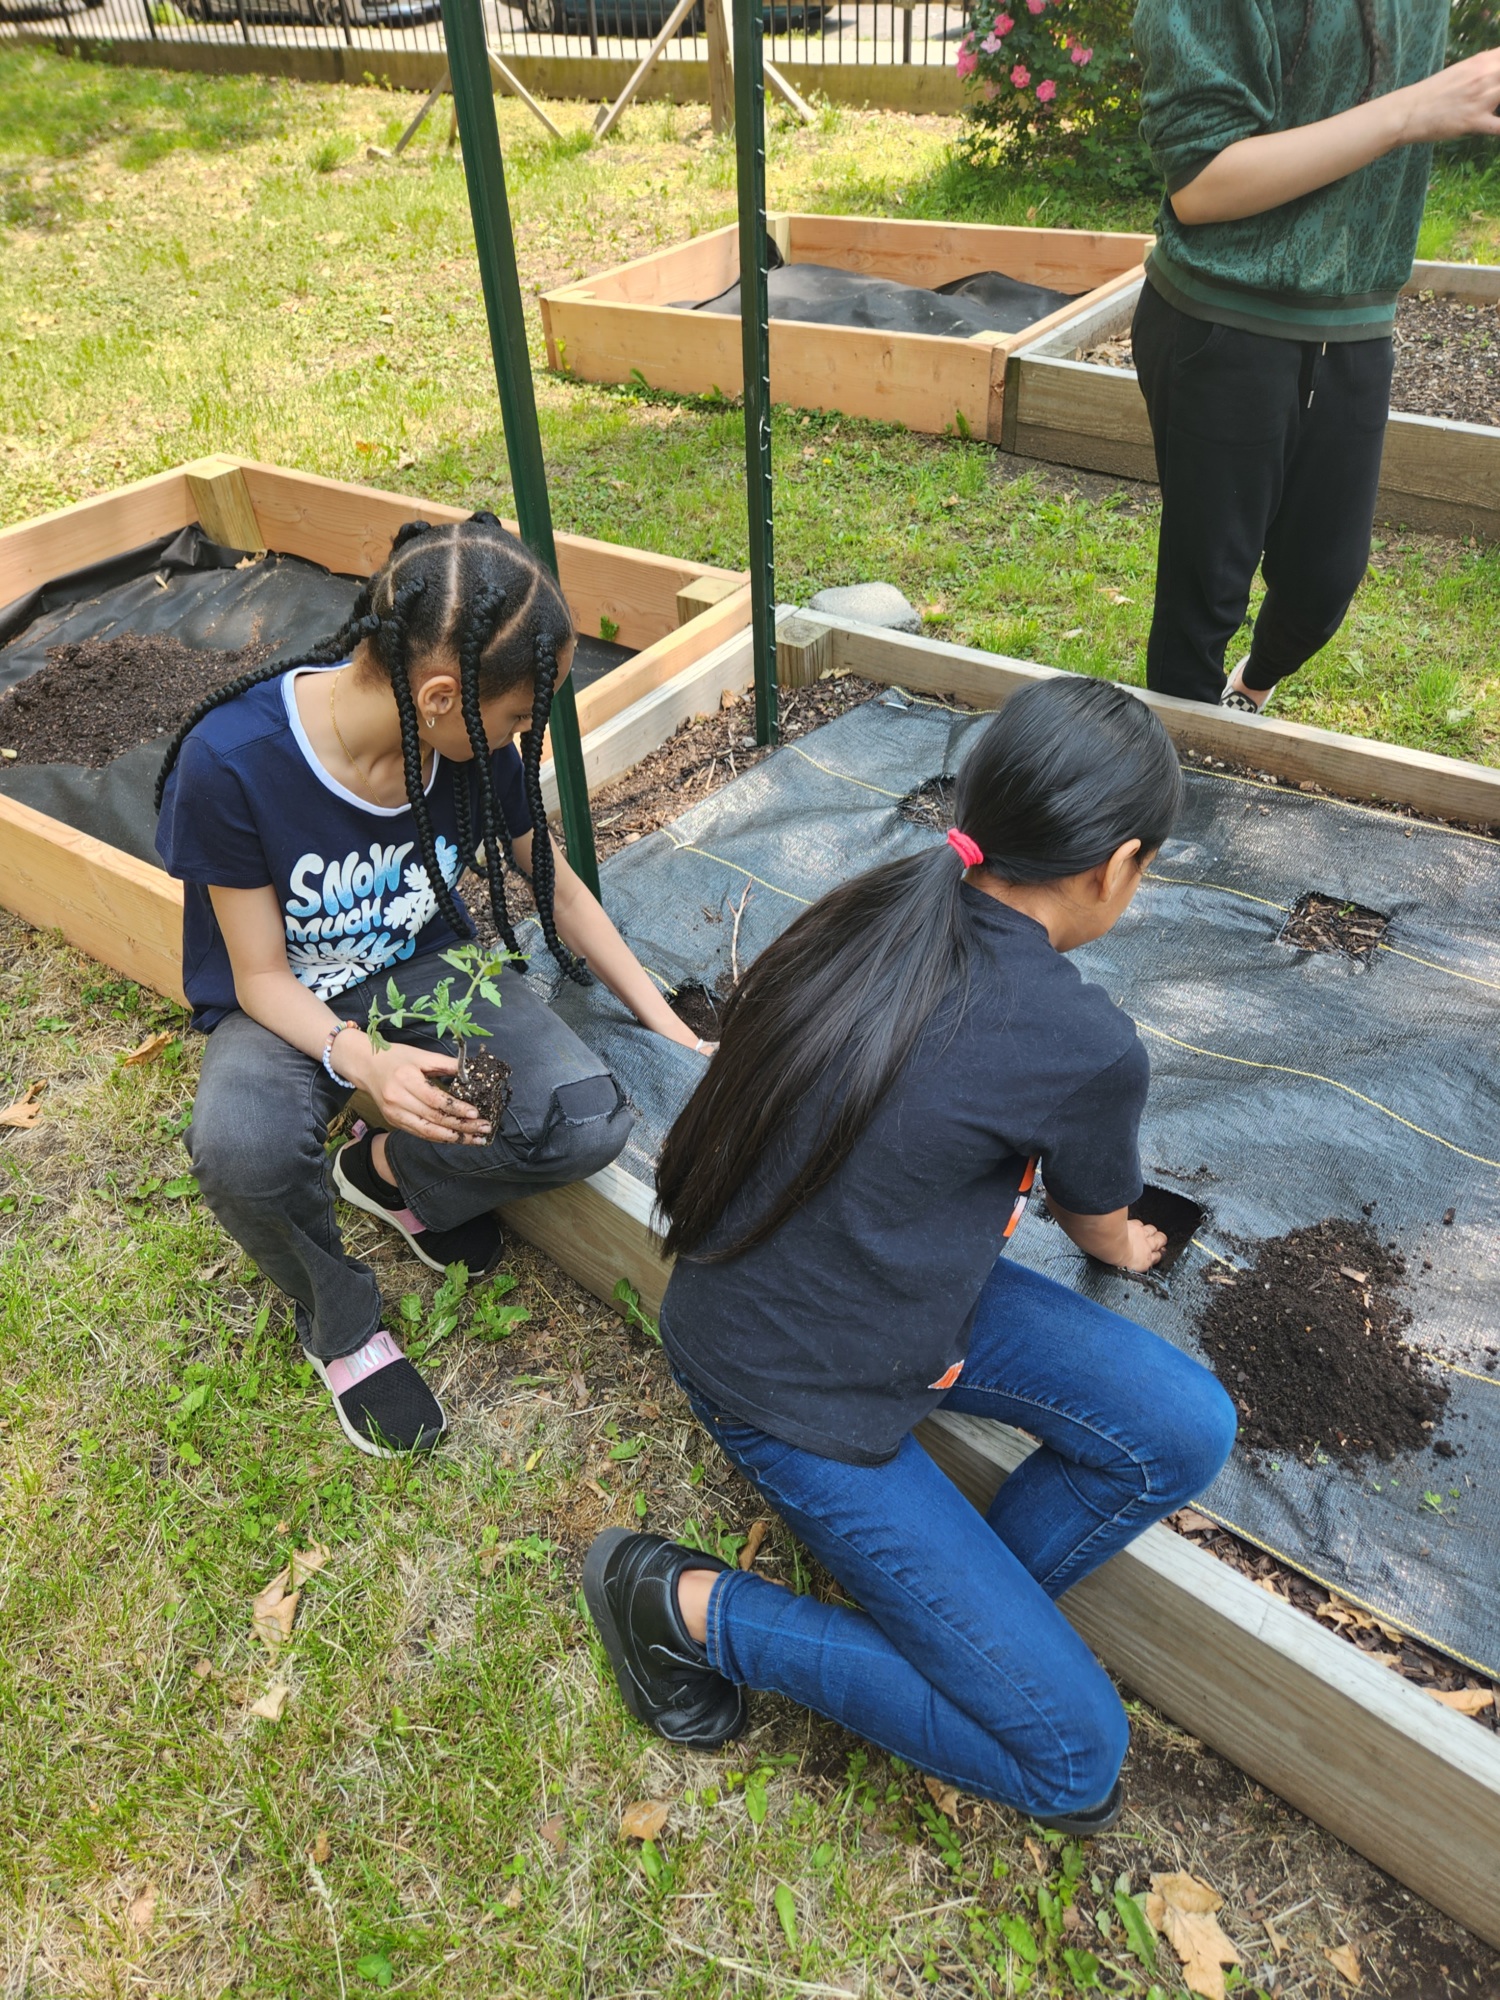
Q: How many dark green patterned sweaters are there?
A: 1